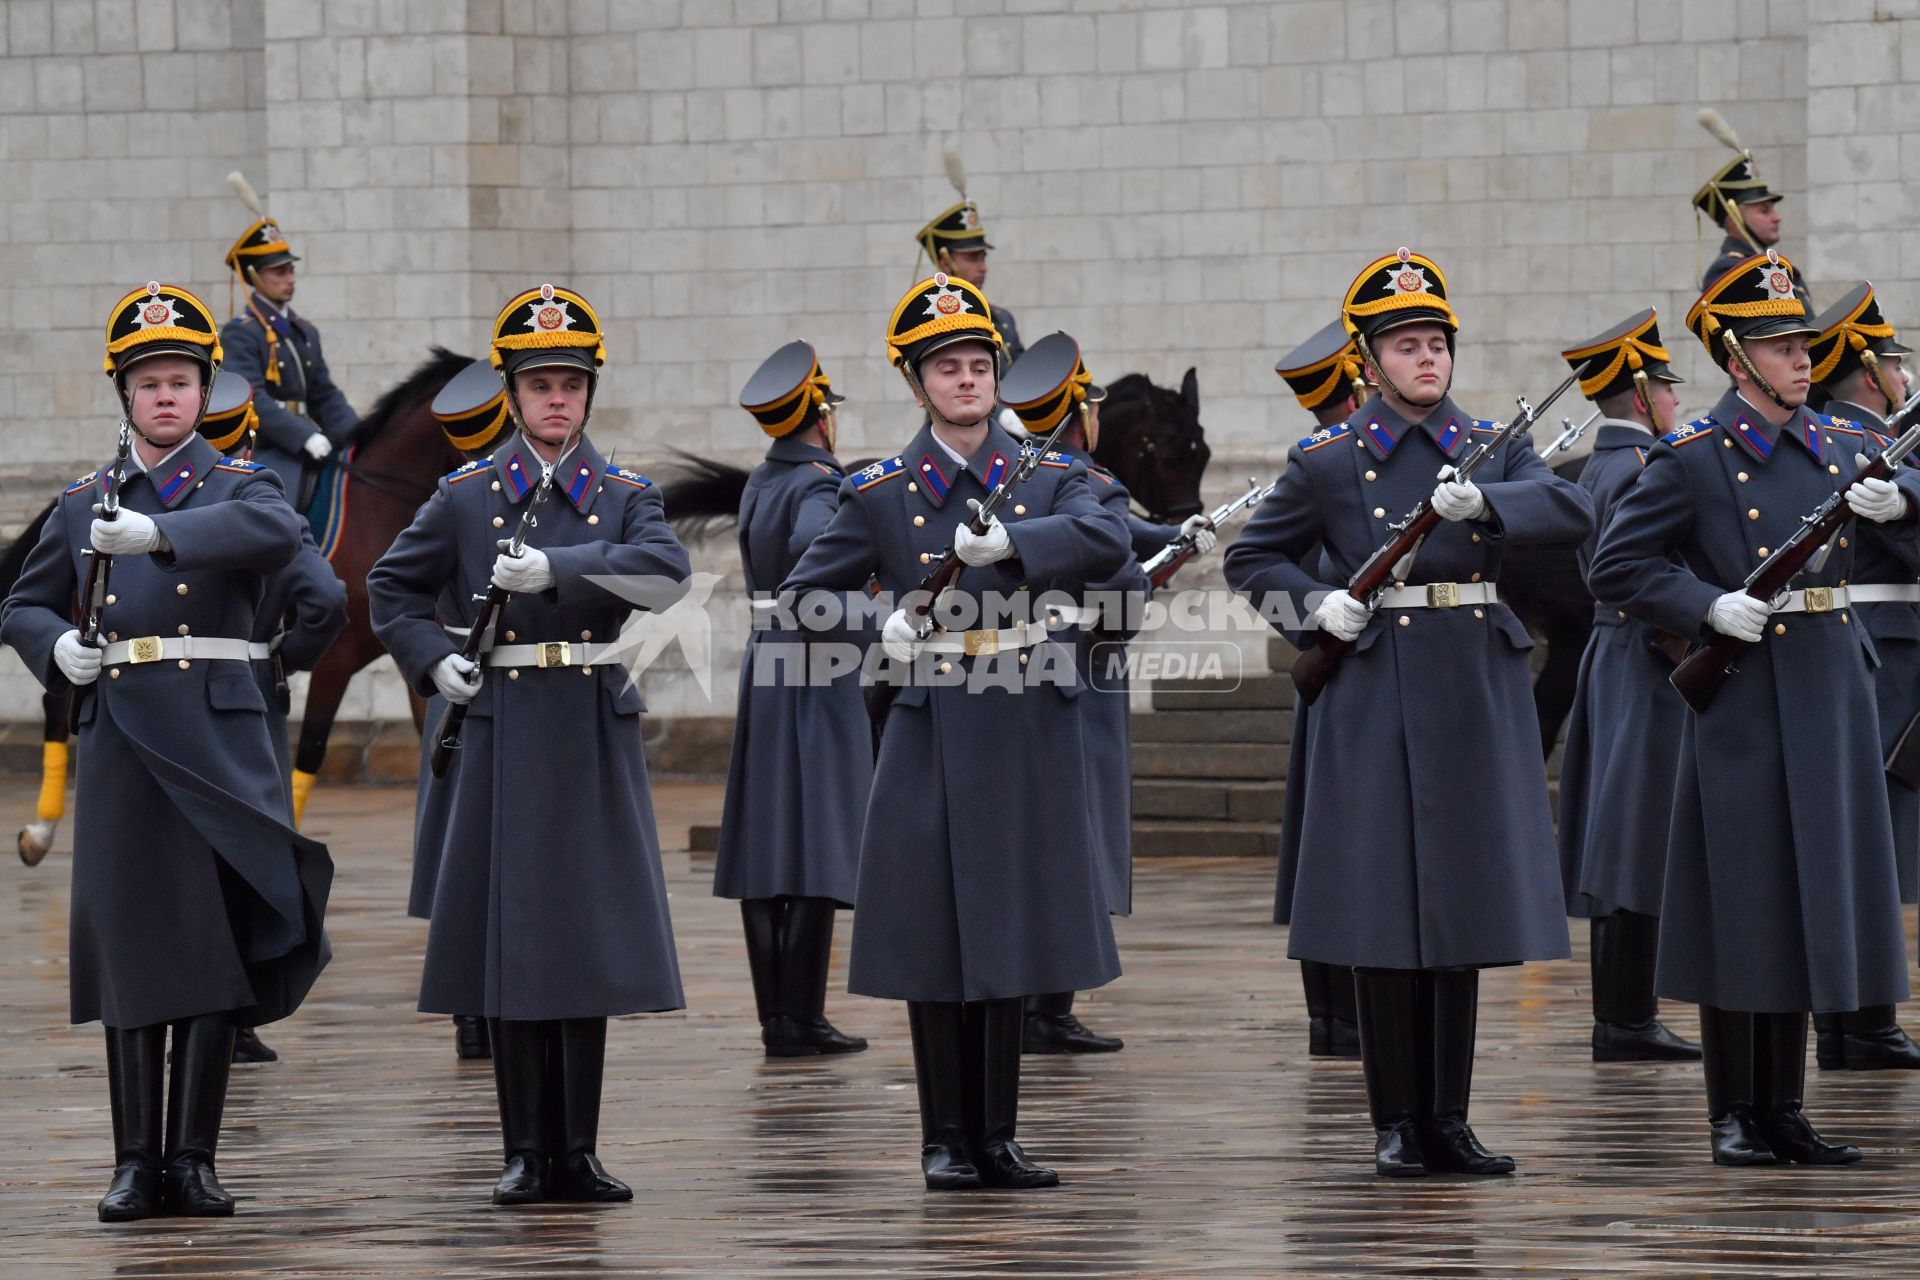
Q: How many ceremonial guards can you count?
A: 15